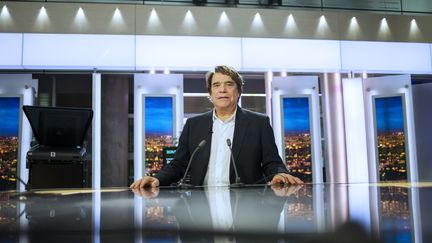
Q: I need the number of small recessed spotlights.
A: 13